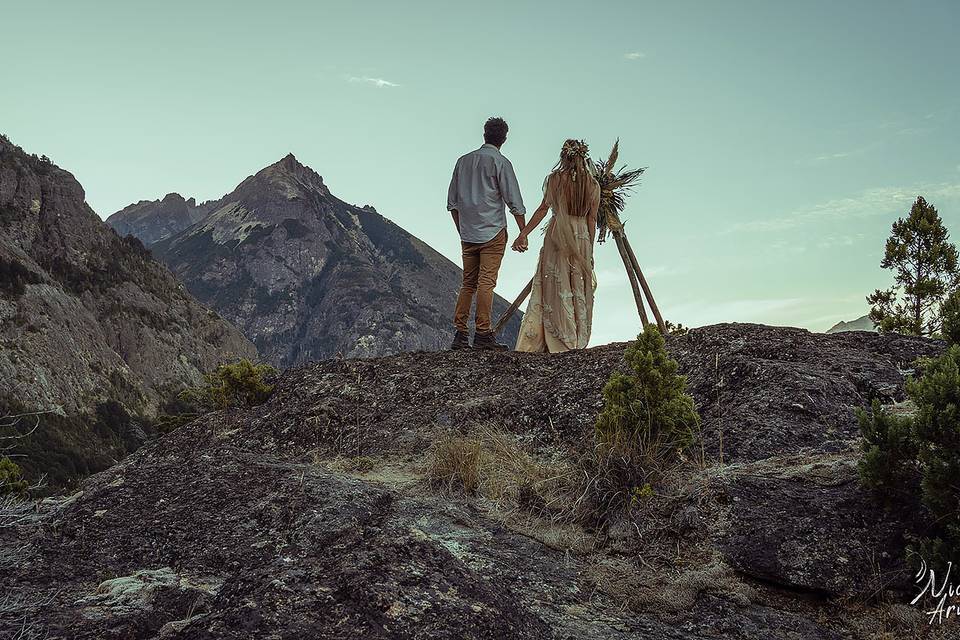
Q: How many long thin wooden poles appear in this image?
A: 3